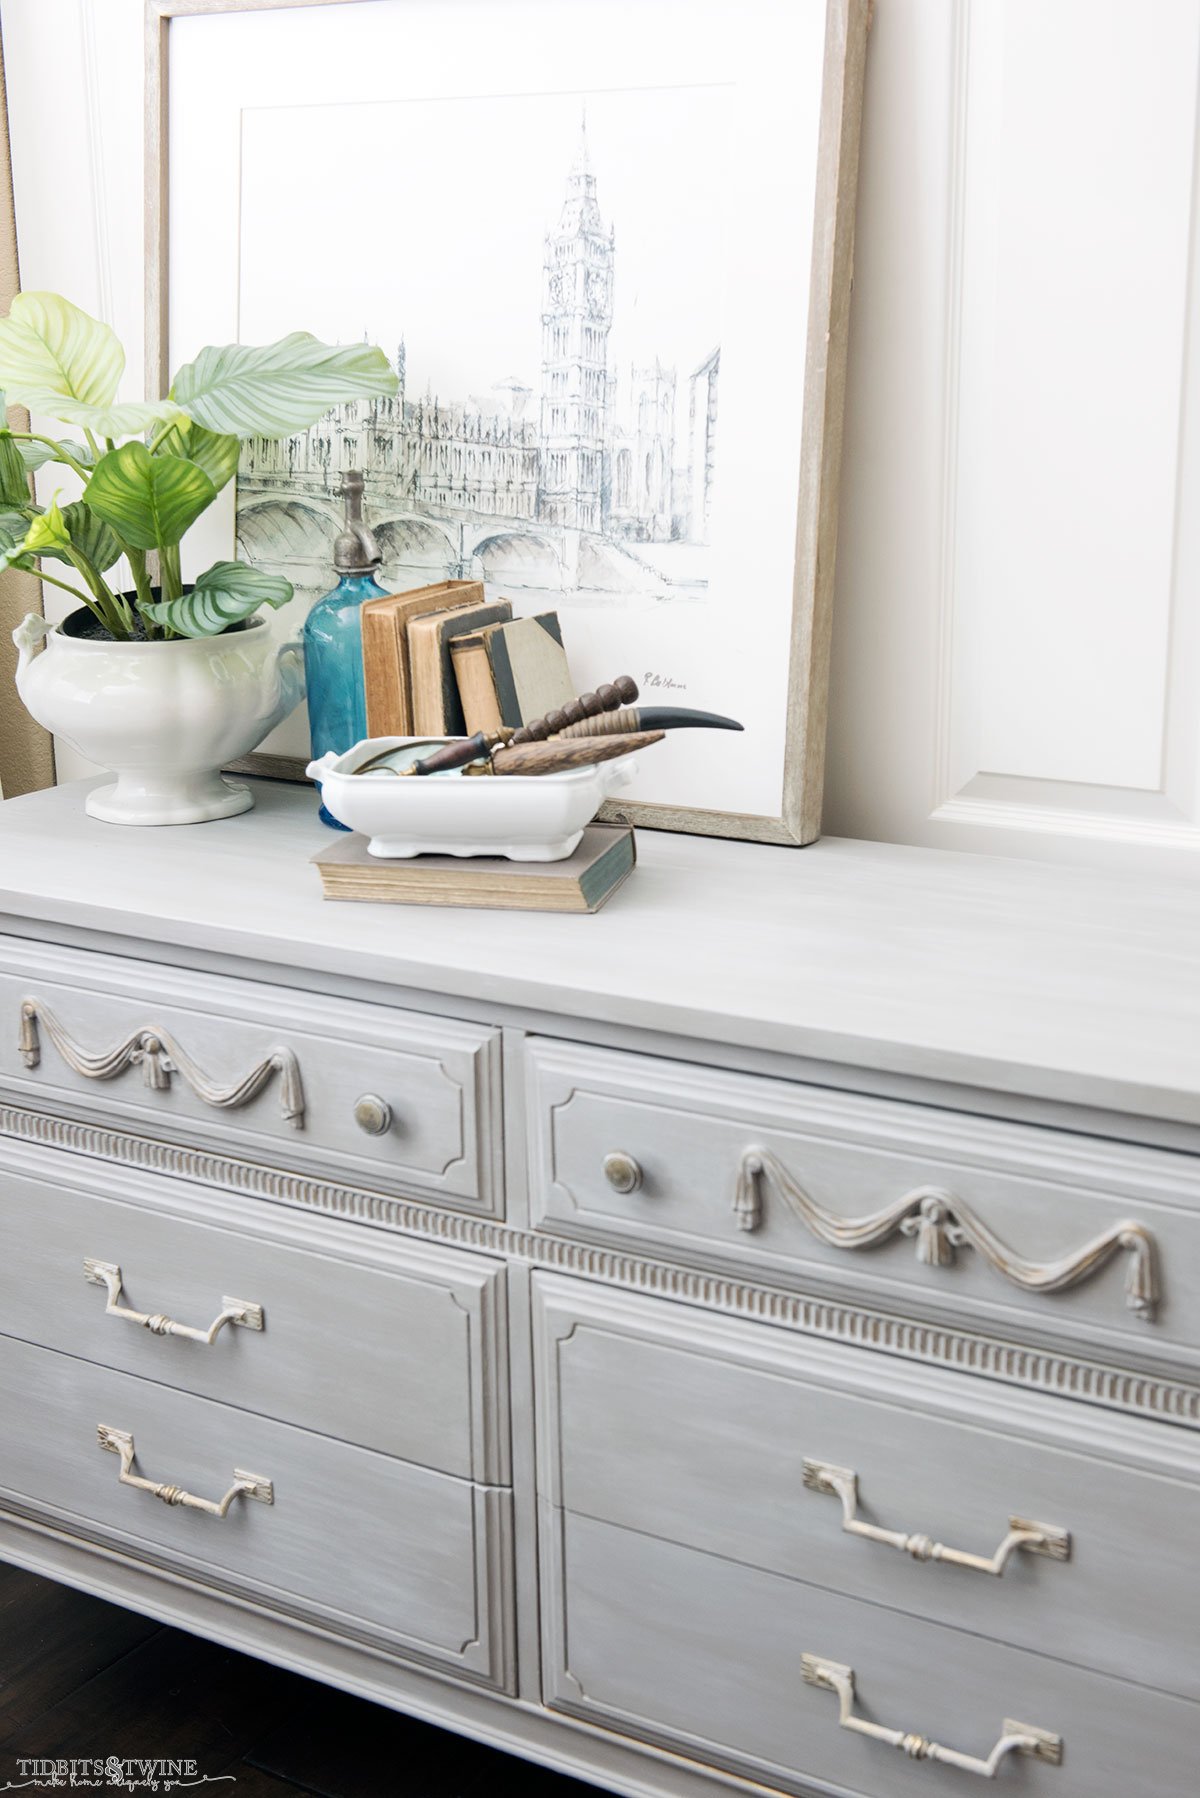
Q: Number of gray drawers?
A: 6